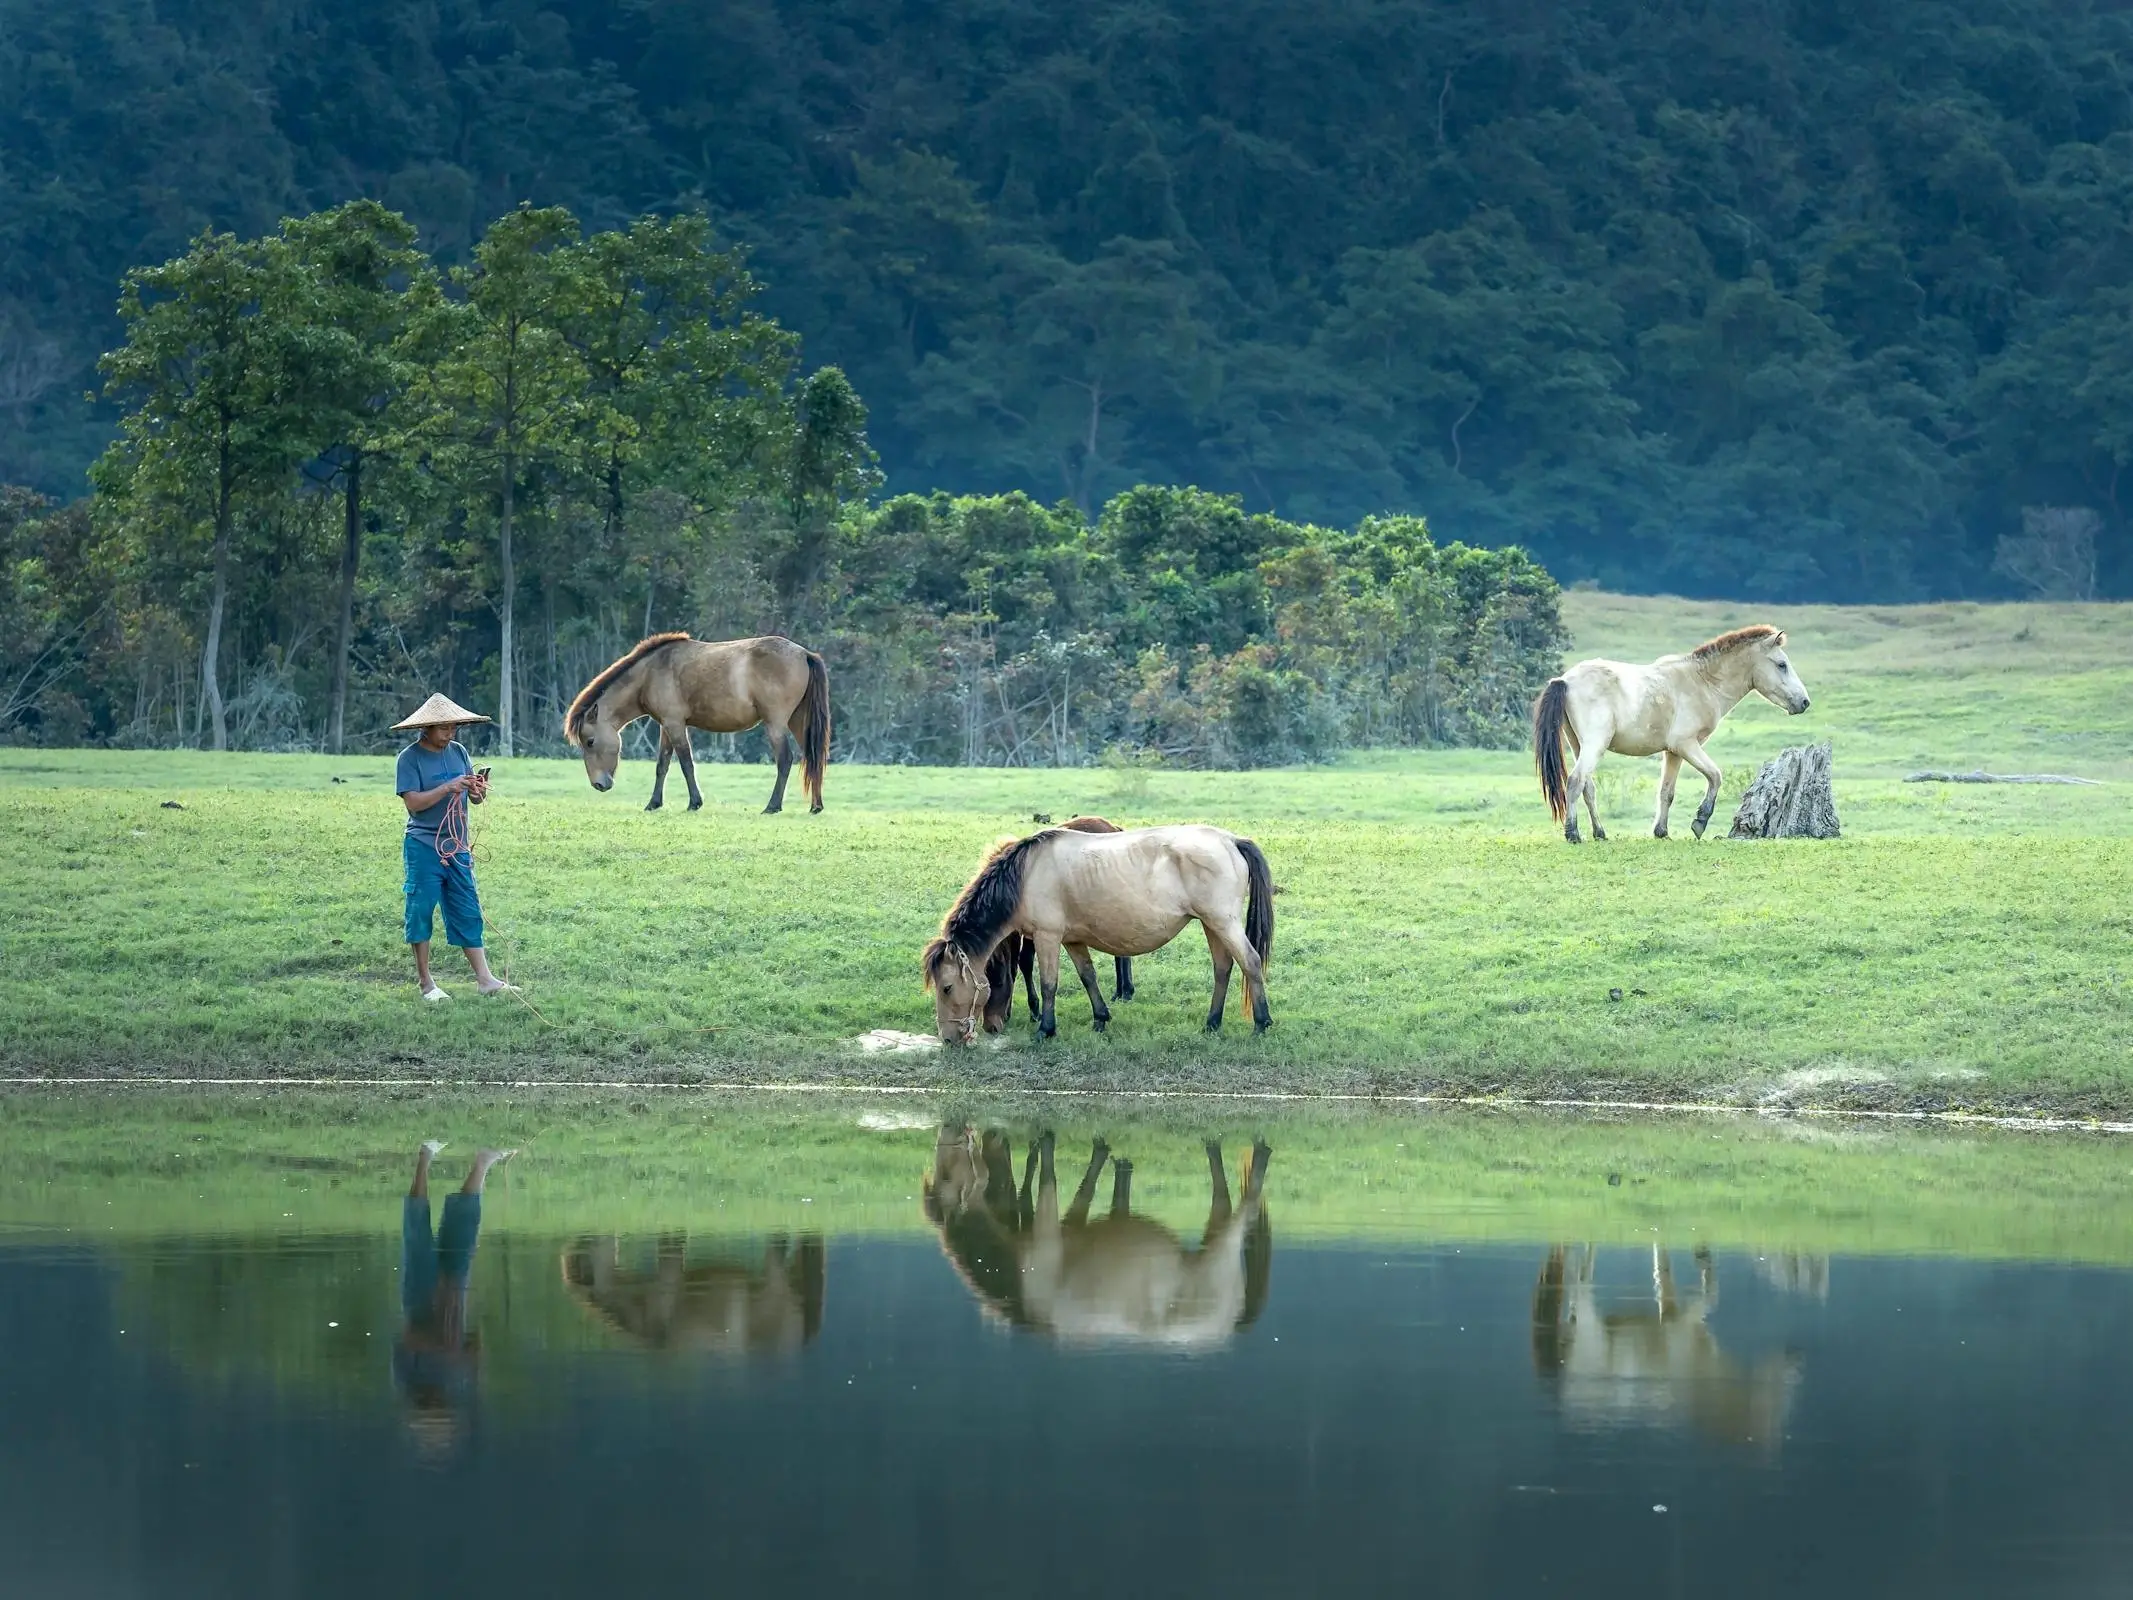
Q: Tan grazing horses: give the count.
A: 2